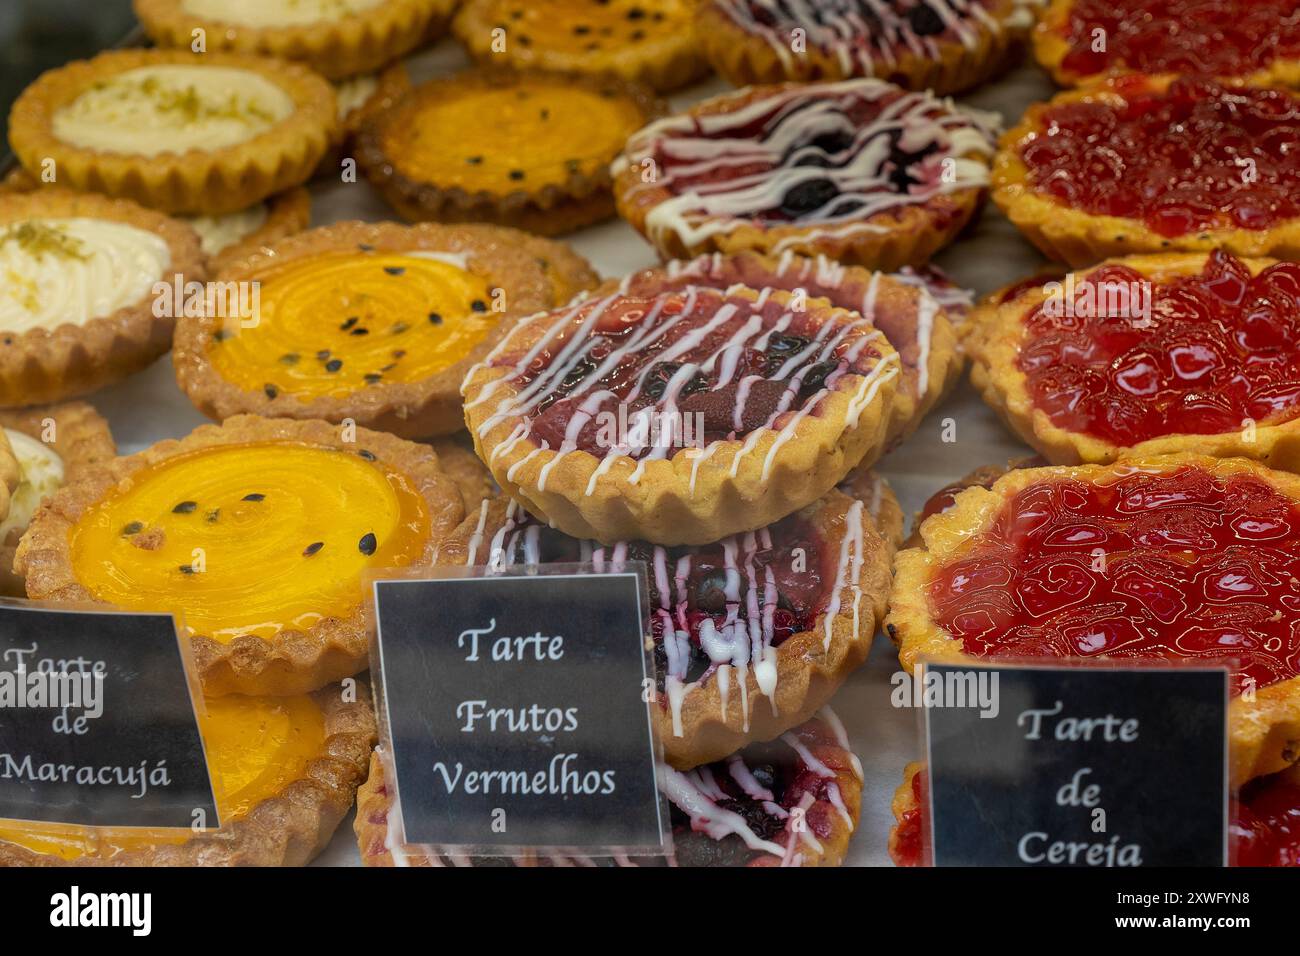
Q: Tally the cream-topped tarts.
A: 6